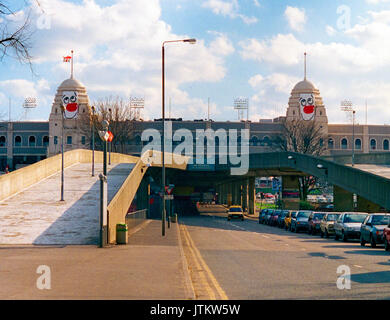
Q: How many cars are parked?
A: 11